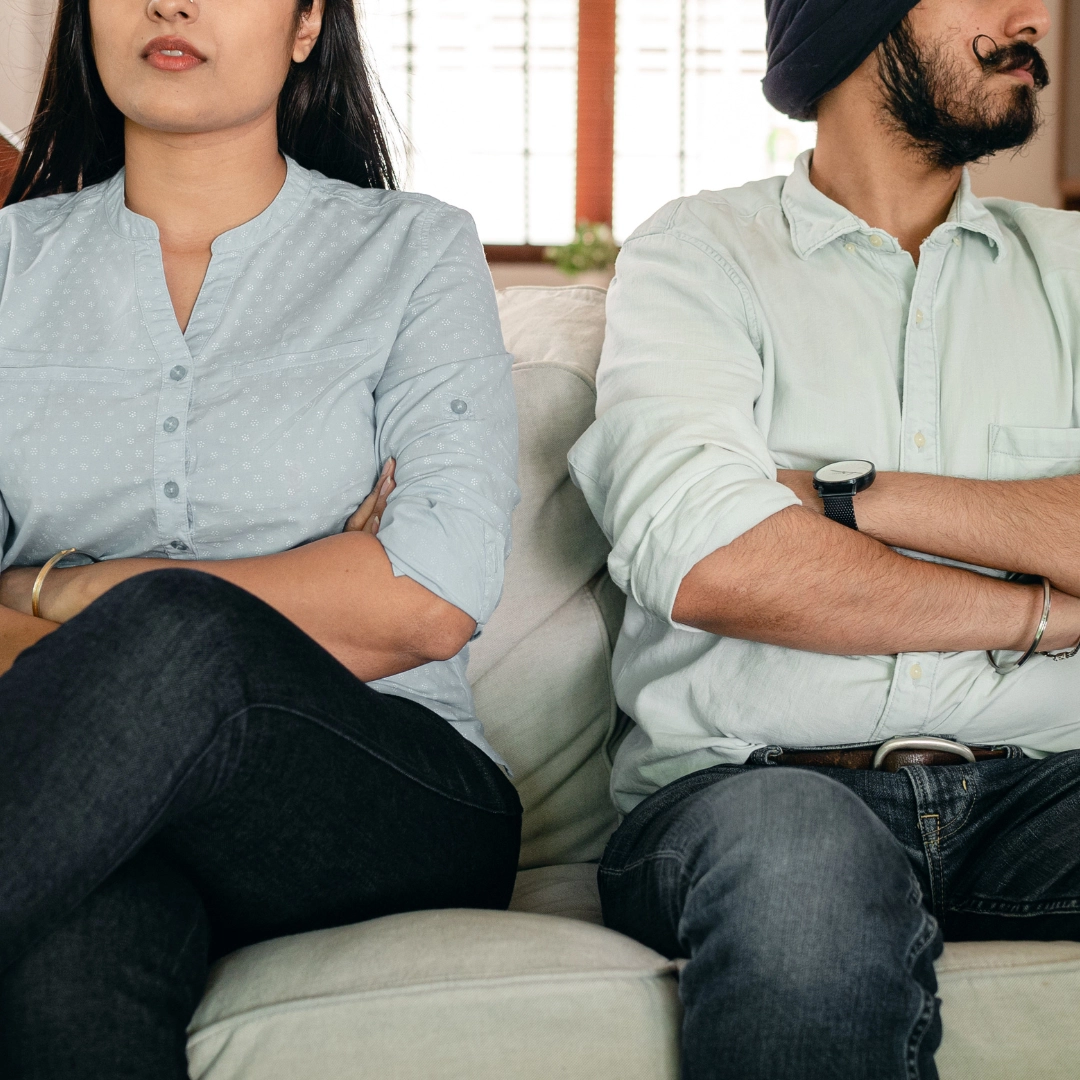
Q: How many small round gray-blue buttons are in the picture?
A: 5